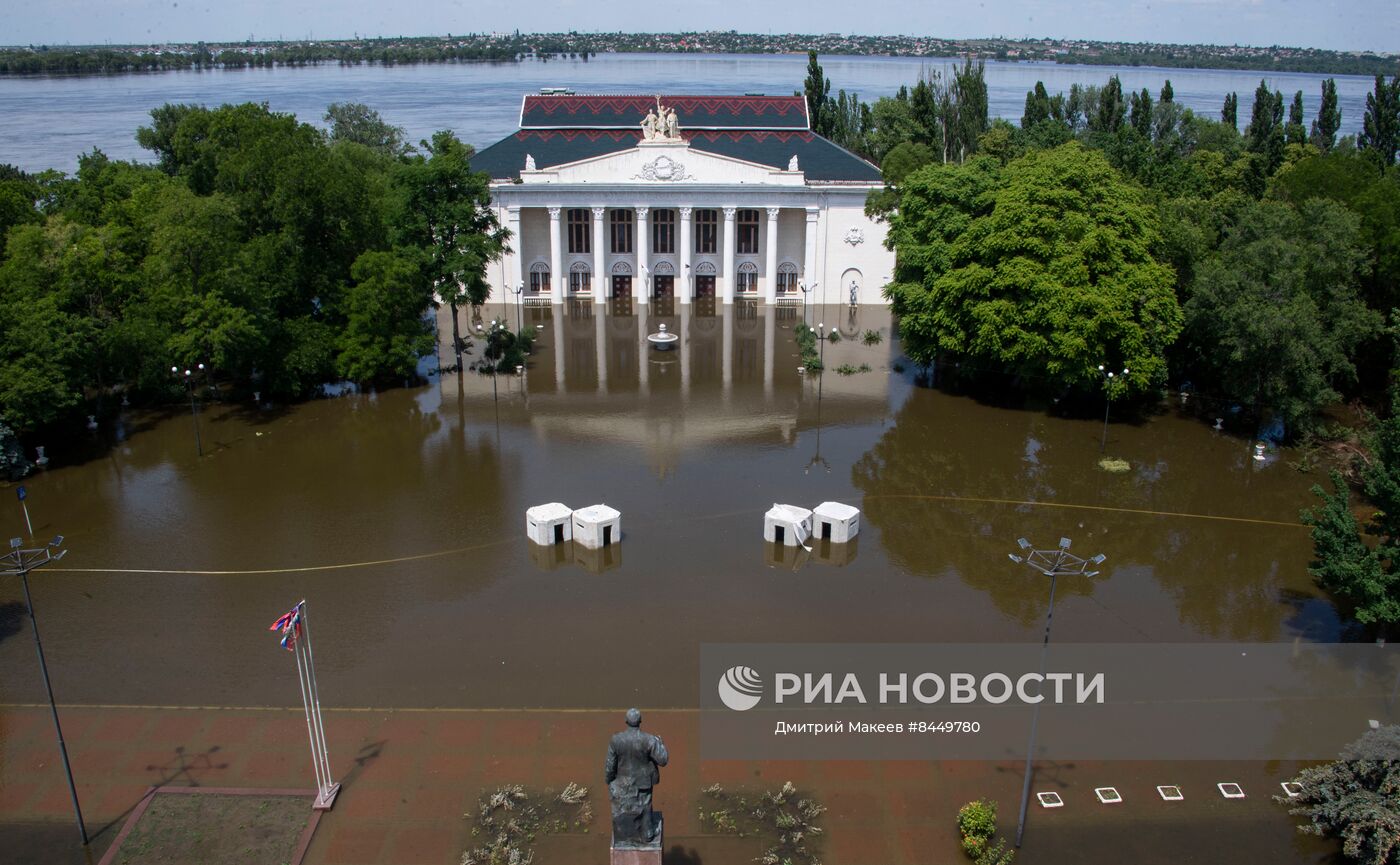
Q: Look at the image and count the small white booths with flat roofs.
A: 4